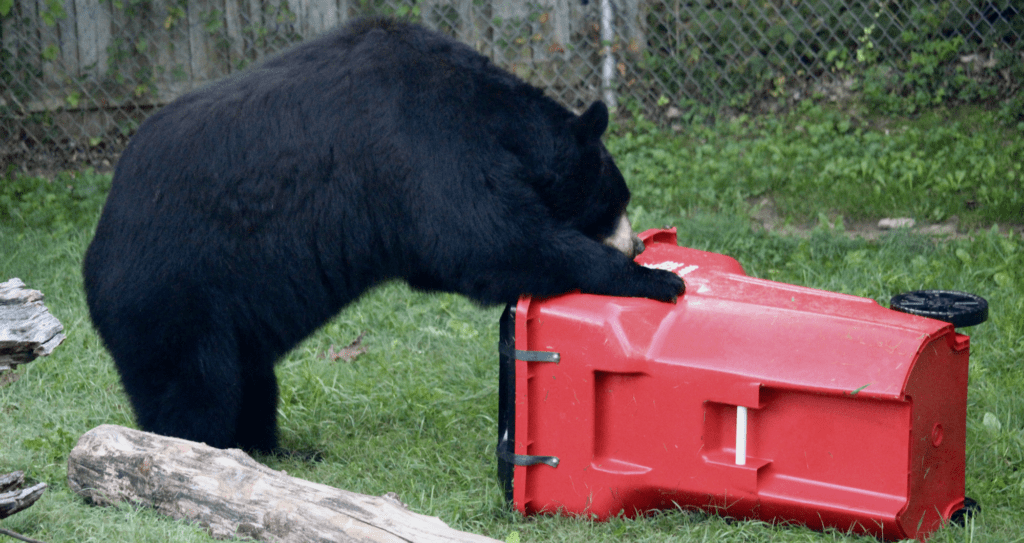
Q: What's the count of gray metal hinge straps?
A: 2